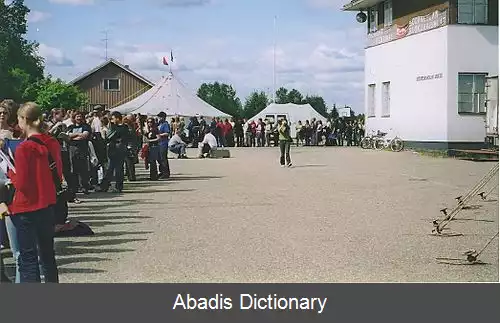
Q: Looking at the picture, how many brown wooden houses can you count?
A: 1